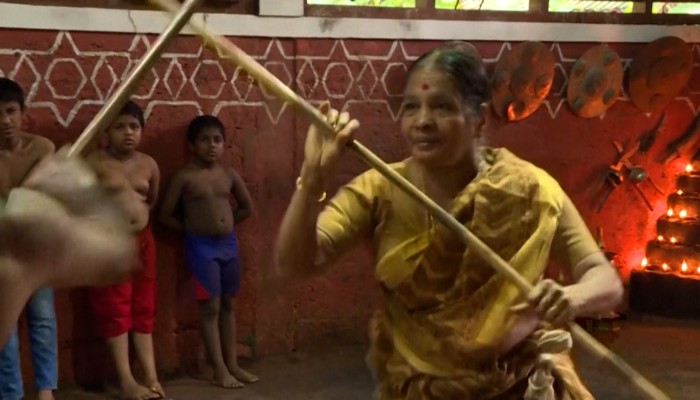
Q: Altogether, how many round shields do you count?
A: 3